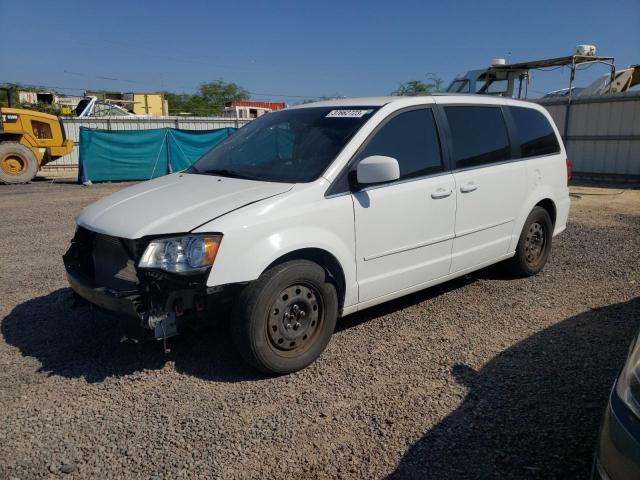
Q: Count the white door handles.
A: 2